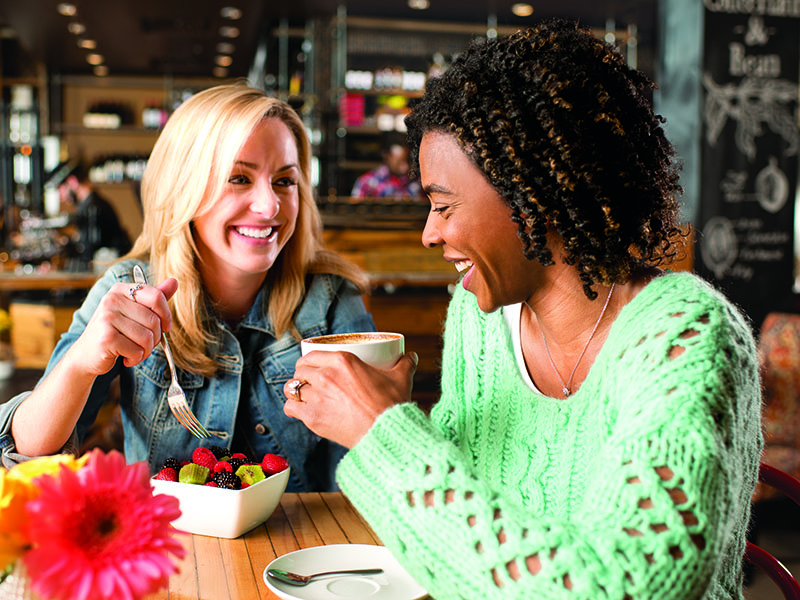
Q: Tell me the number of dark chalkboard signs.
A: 1